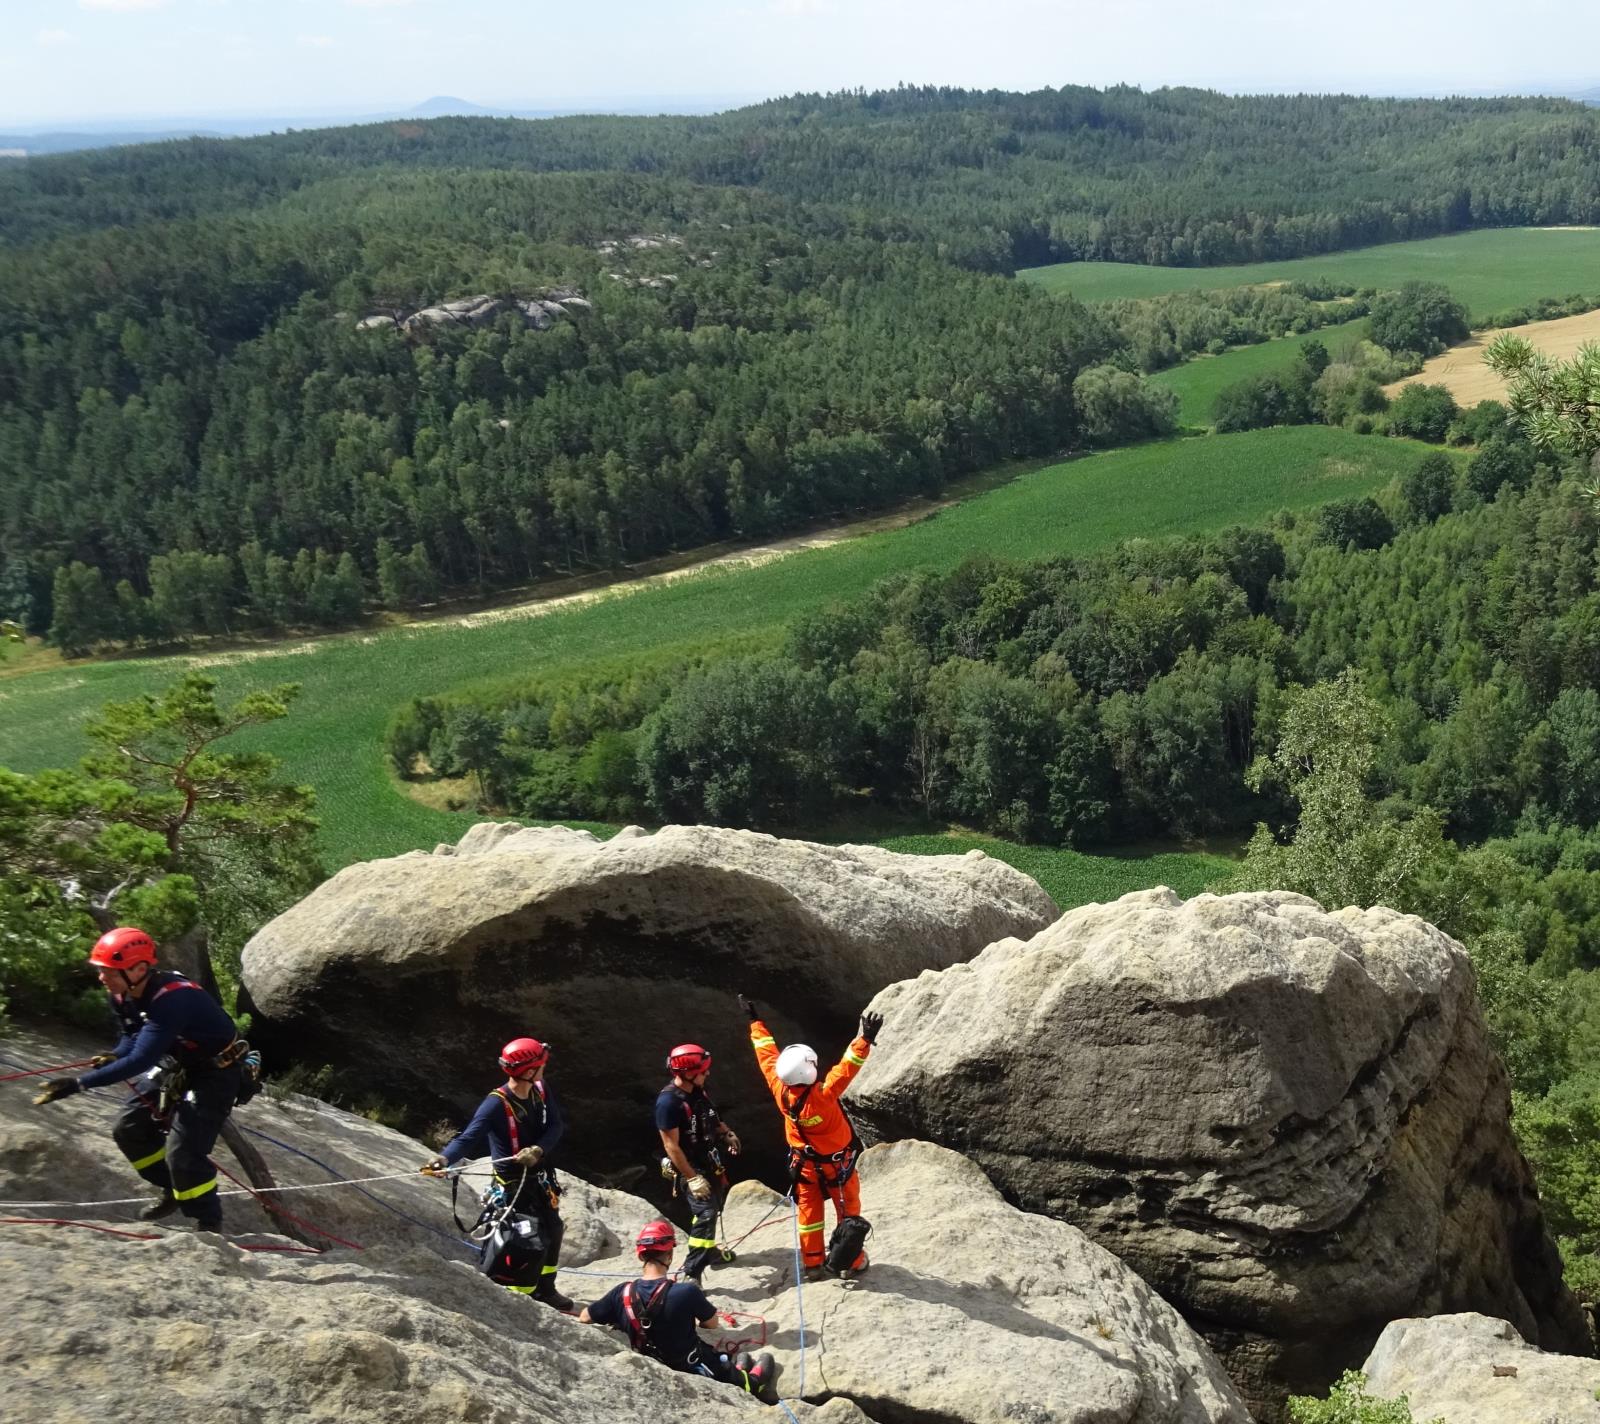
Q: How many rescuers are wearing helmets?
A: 5